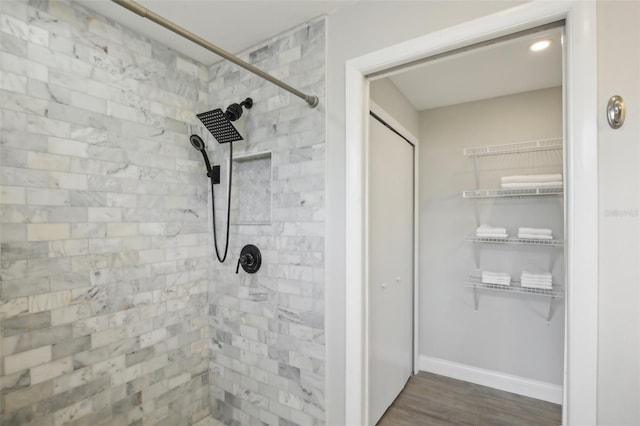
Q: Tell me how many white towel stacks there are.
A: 5